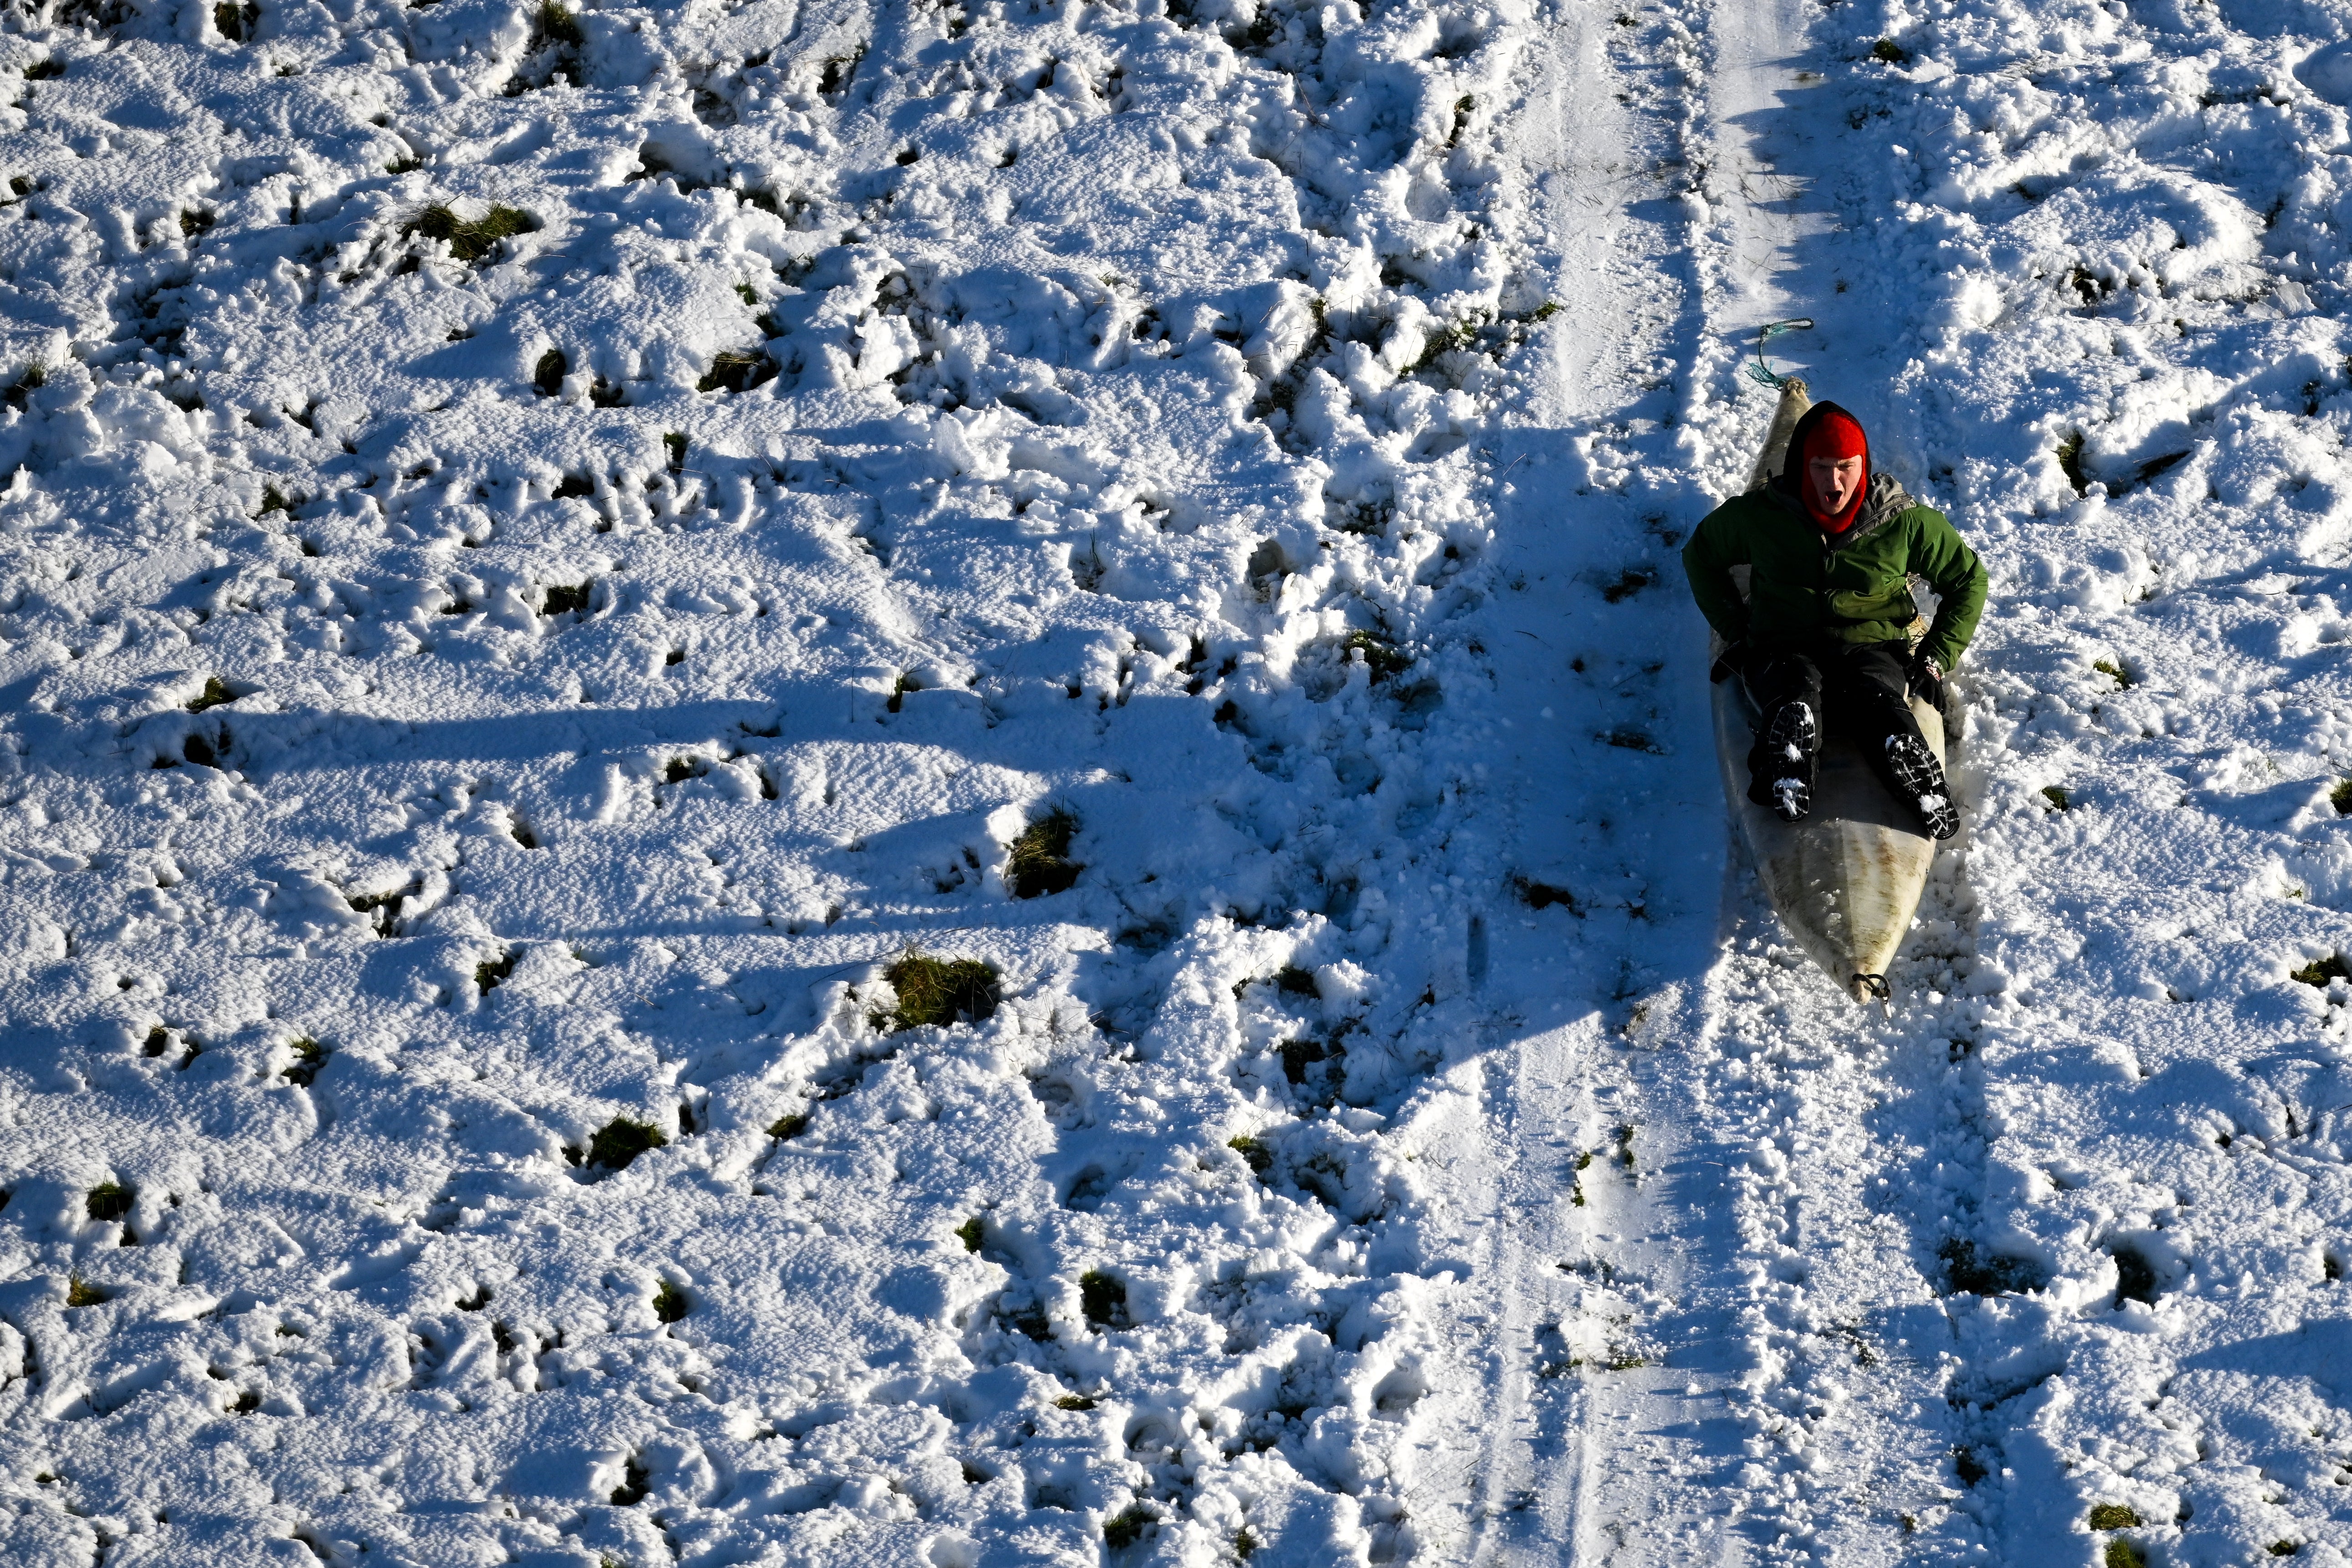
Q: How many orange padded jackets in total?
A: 0